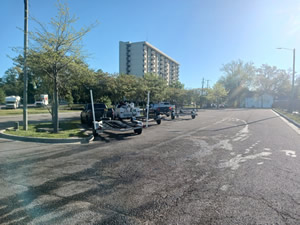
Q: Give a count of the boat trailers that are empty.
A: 3